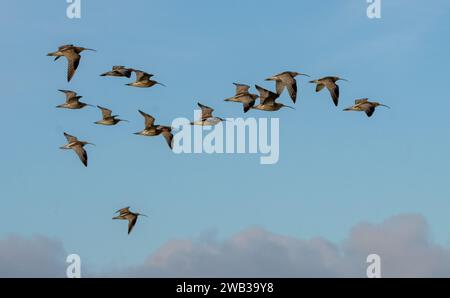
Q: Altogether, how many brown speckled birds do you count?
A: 14